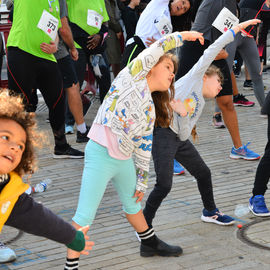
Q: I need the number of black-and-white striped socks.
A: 2